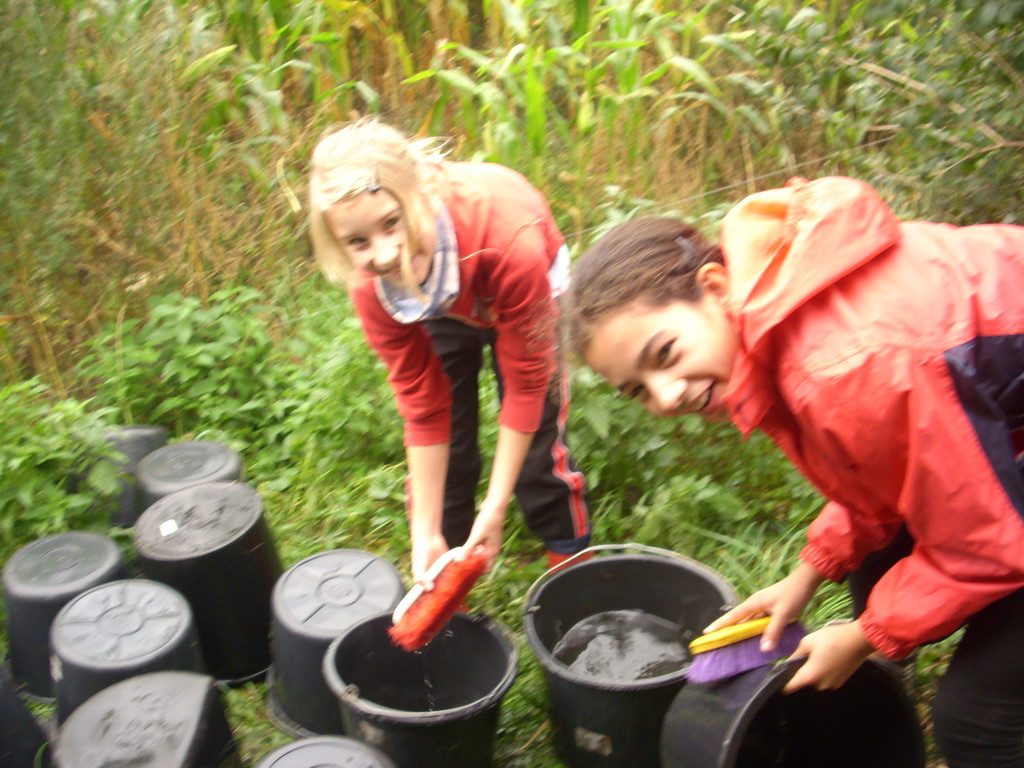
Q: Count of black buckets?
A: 12